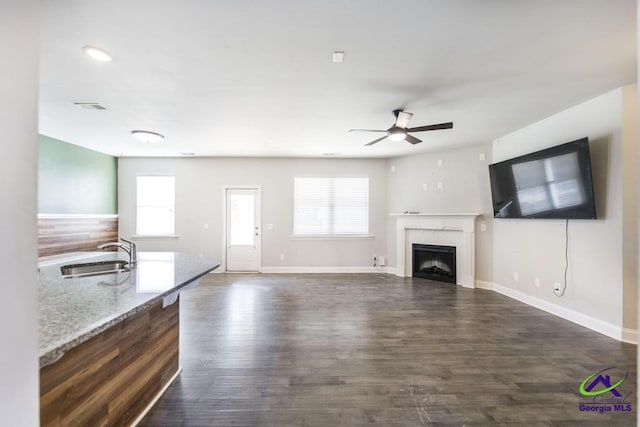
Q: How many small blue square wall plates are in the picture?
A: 0